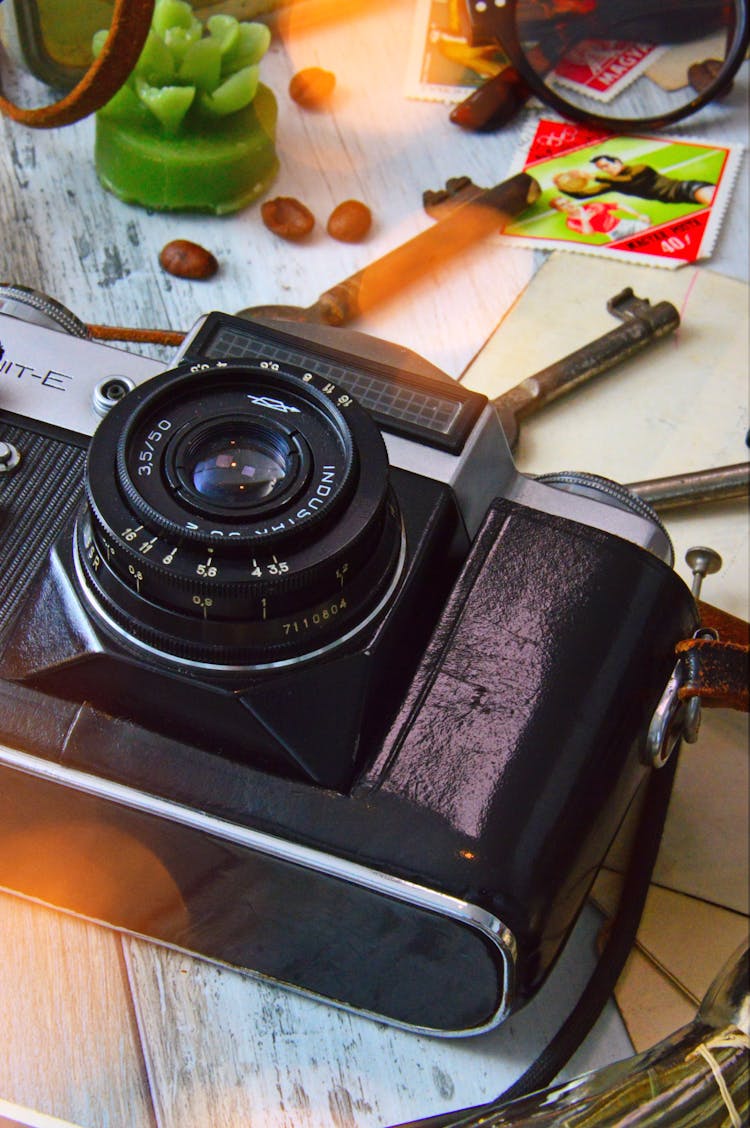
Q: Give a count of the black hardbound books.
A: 0